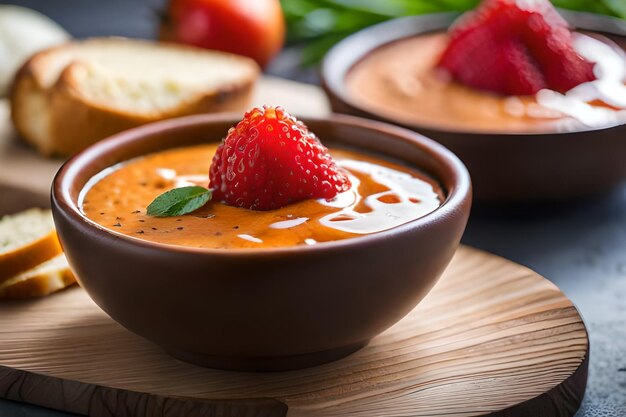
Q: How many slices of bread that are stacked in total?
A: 2